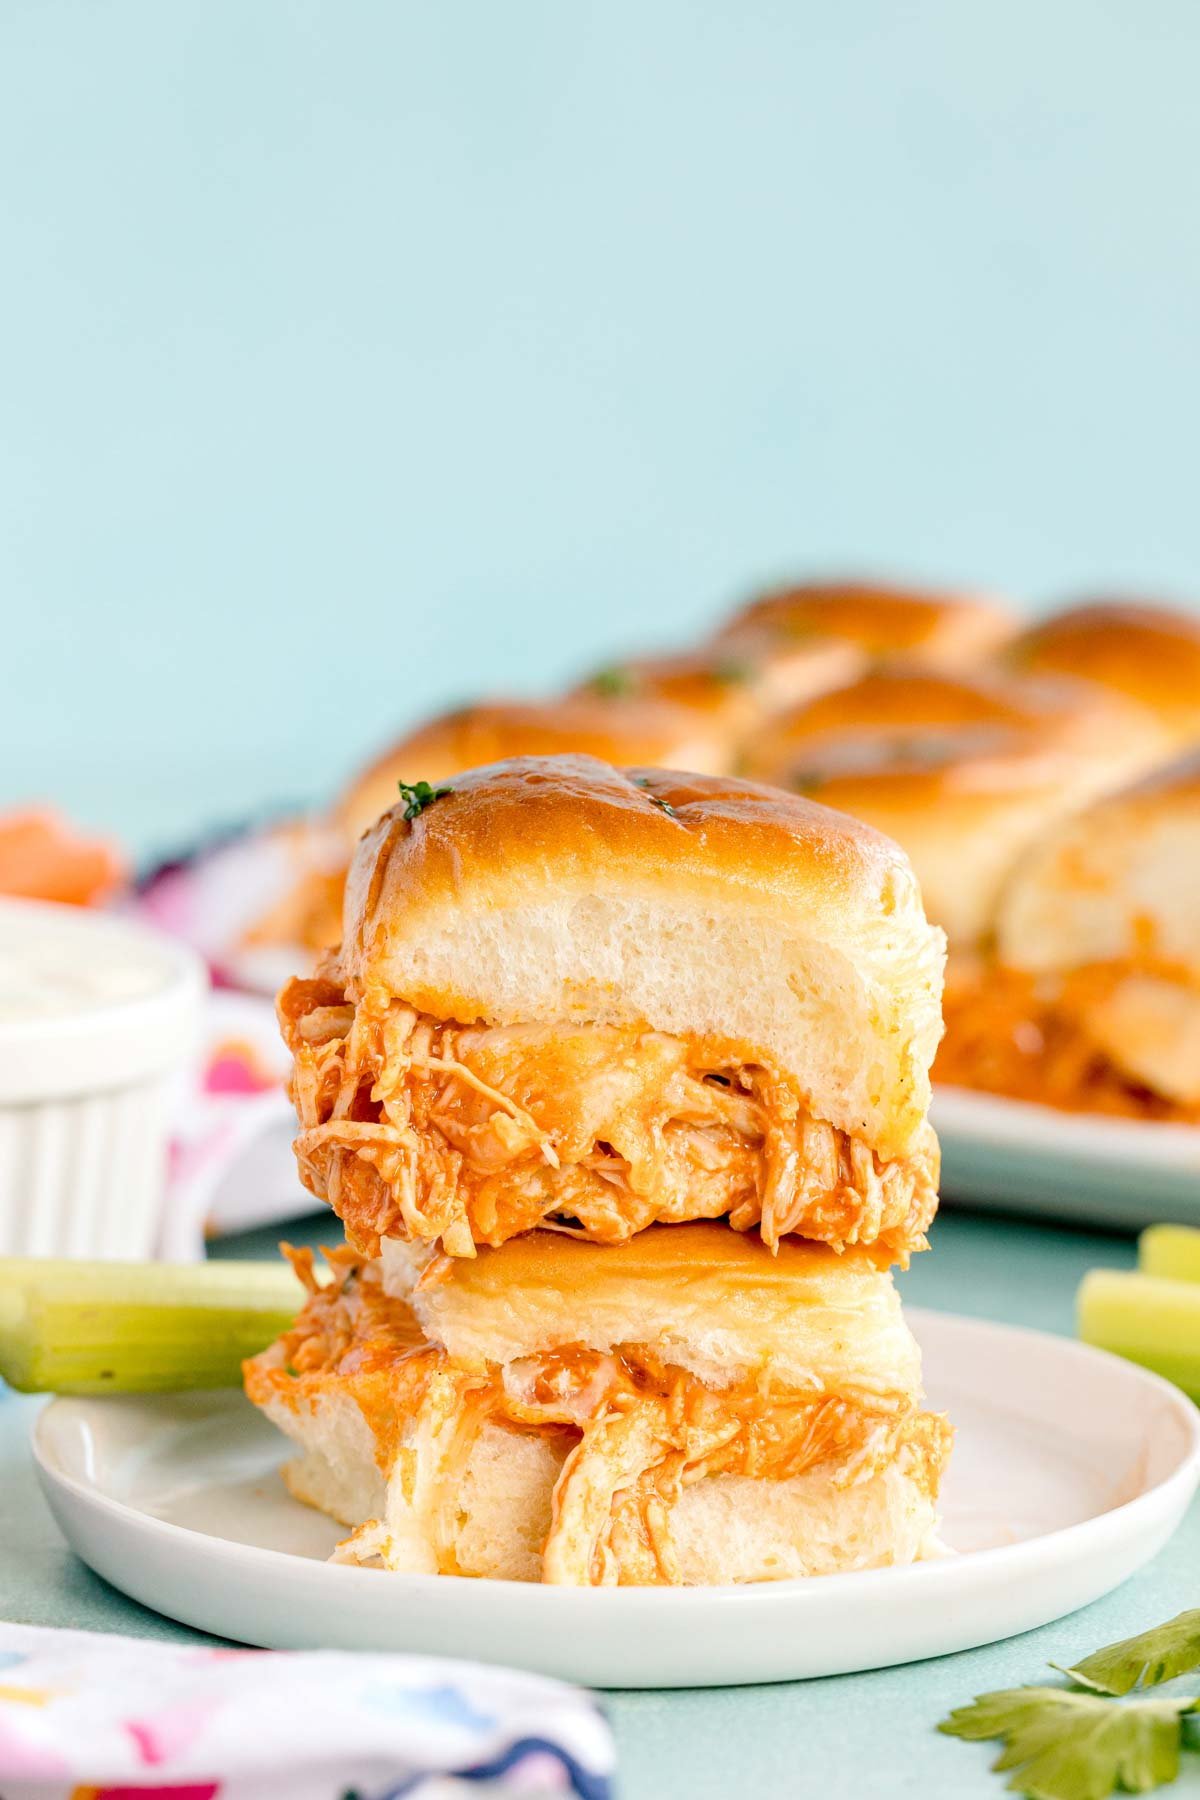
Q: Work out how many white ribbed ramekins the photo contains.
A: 1